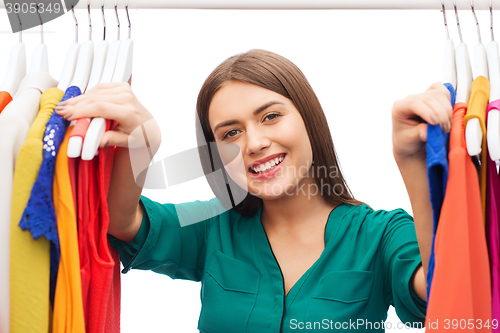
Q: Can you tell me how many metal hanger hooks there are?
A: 11